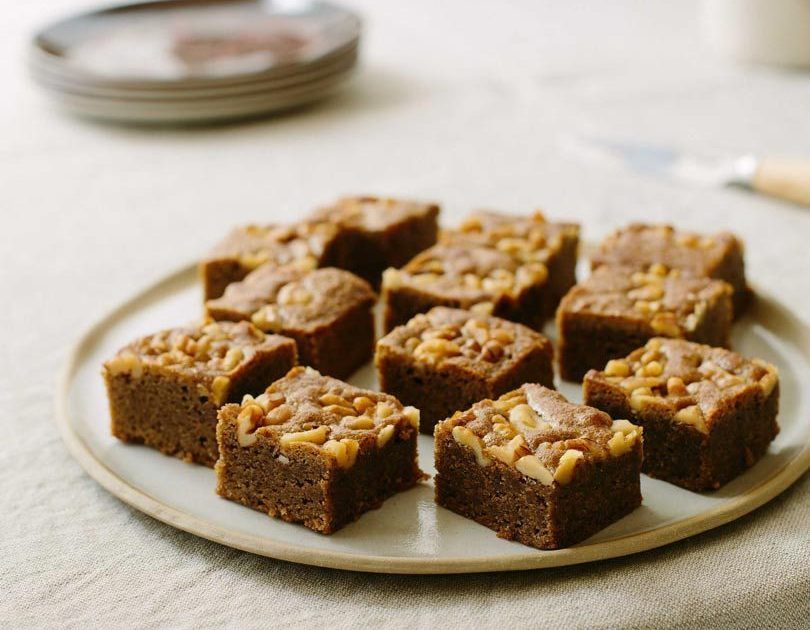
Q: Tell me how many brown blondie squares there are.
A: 12